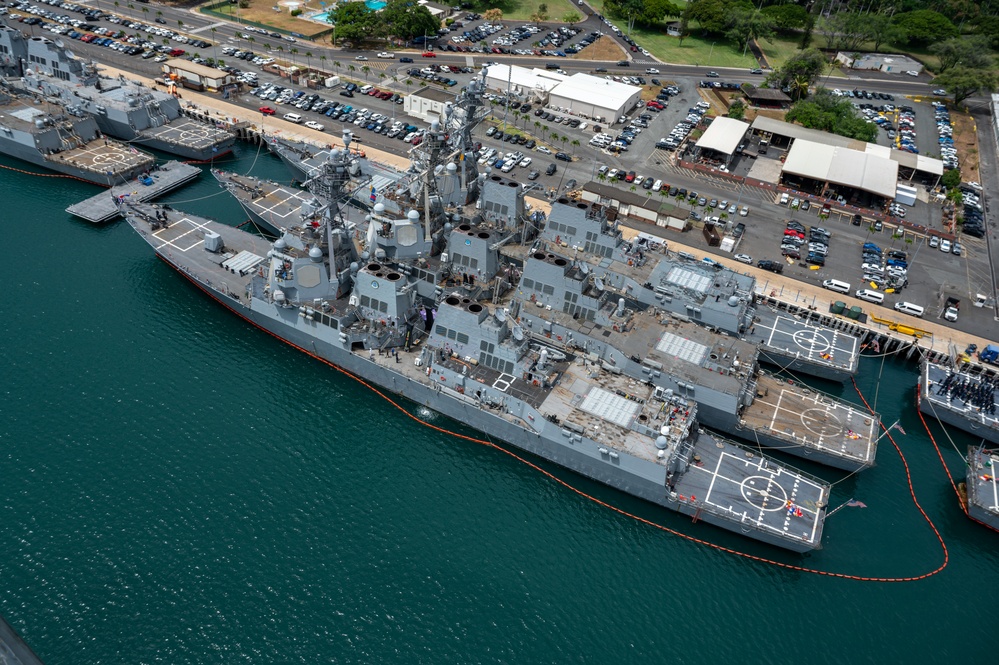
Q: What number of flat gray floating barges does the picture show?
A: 1